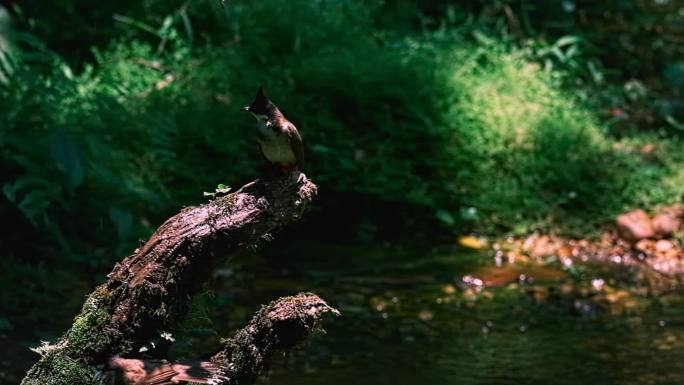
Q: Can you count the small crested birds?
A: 1